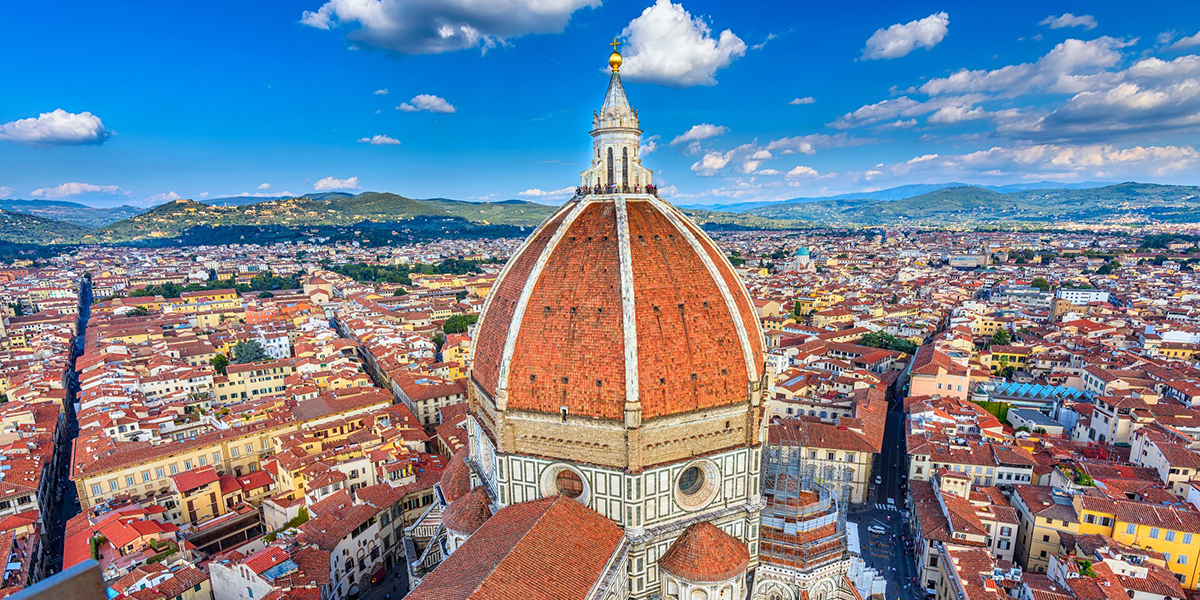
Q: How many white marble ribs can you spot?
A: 5